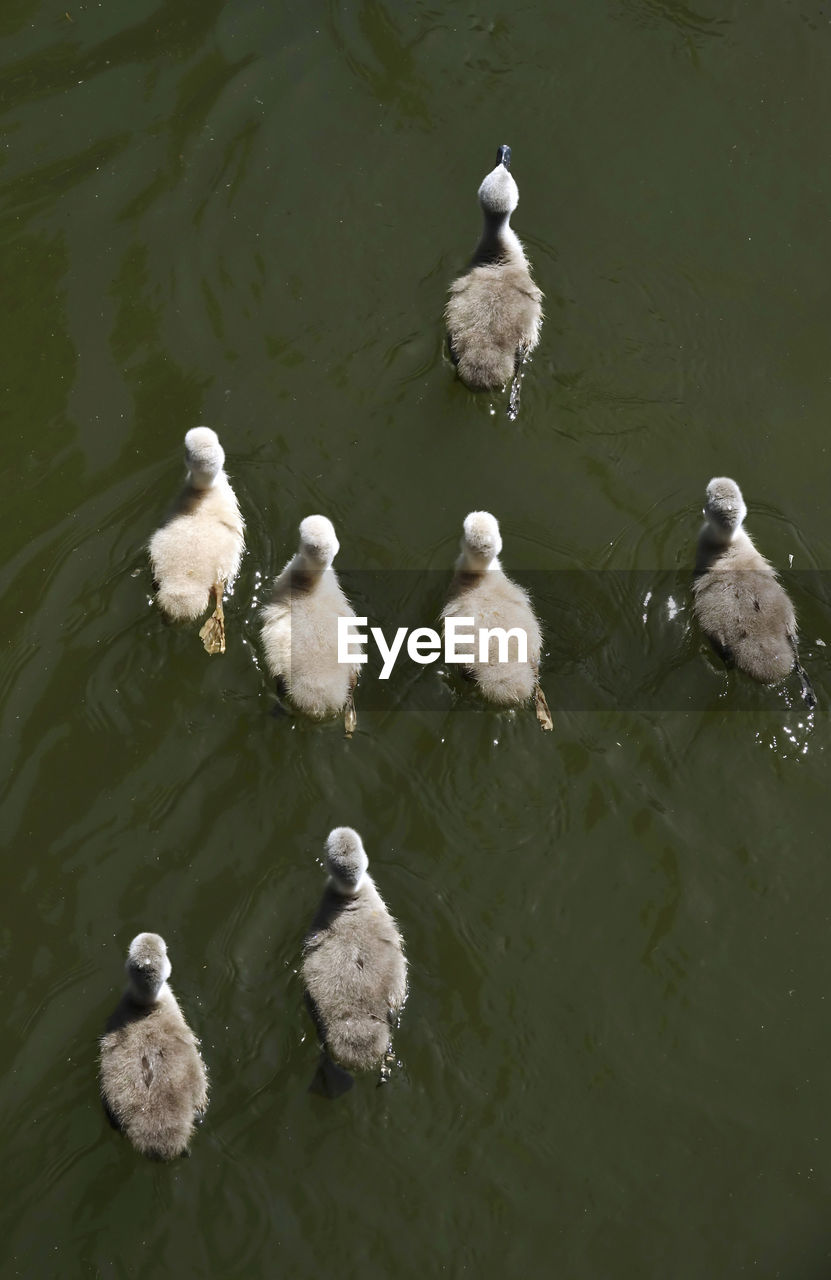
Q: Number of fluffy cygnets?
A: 7